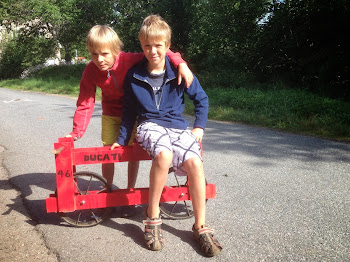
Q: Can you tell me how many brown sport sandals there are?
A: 2